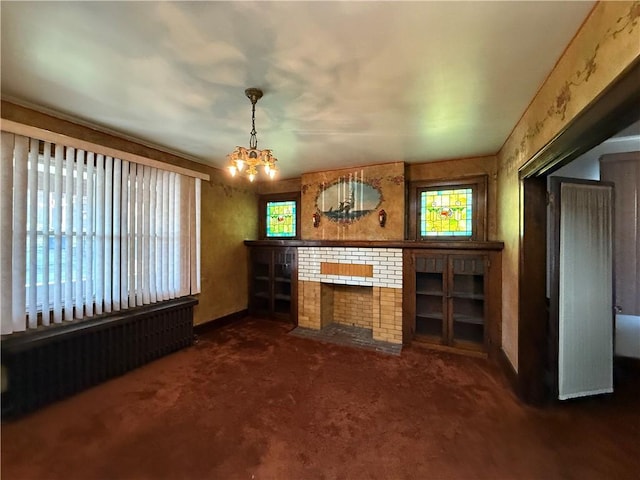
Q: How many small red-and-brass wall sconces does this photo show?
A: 2